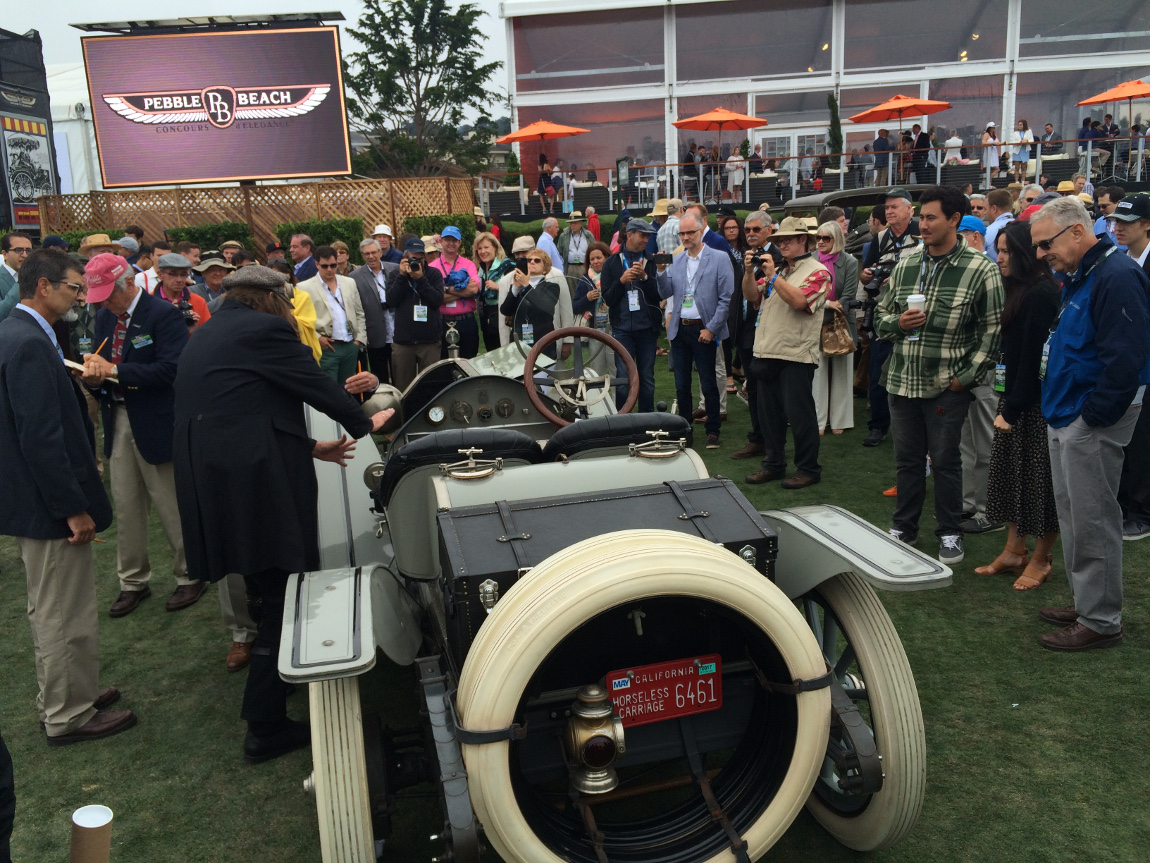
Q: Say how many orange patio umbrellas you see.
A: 4